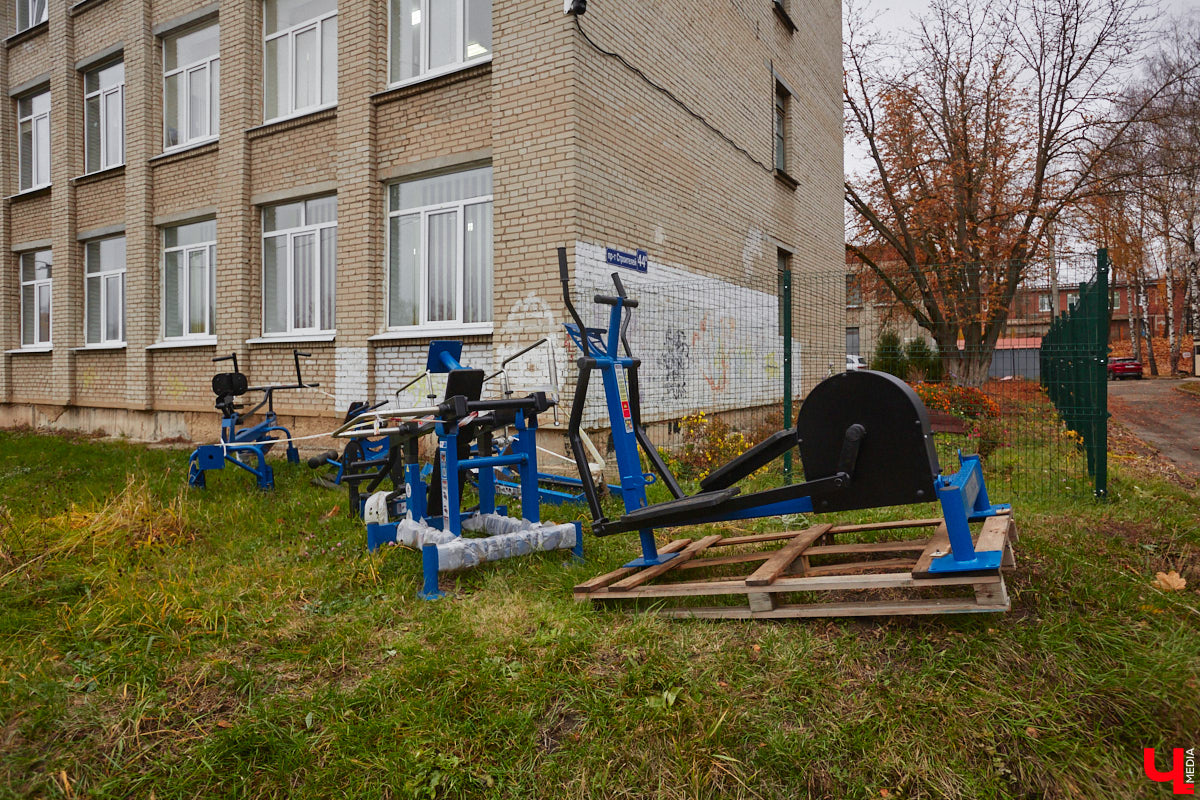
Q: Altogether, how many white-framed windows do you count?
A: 11